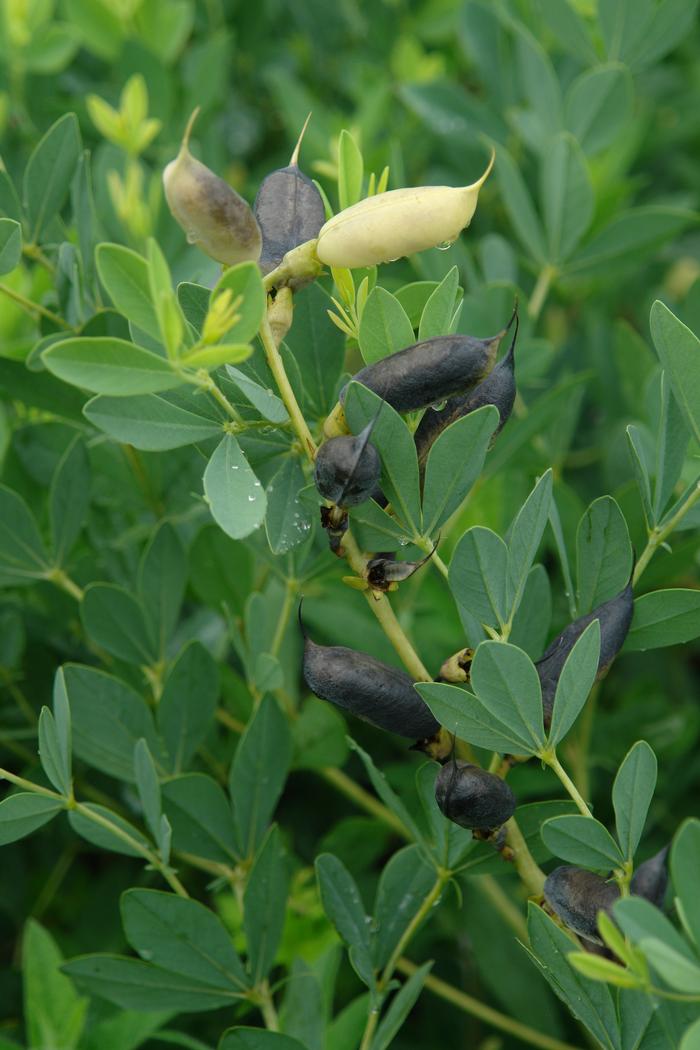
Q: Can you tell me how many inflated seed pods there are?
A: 11